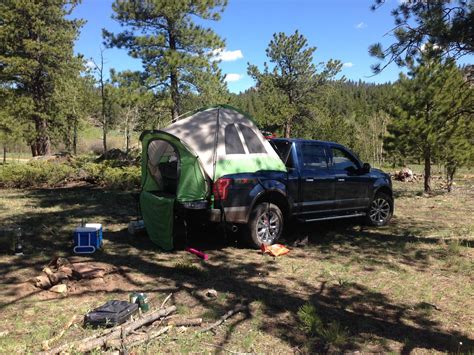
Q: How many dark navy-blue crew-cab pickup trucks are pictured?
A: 1